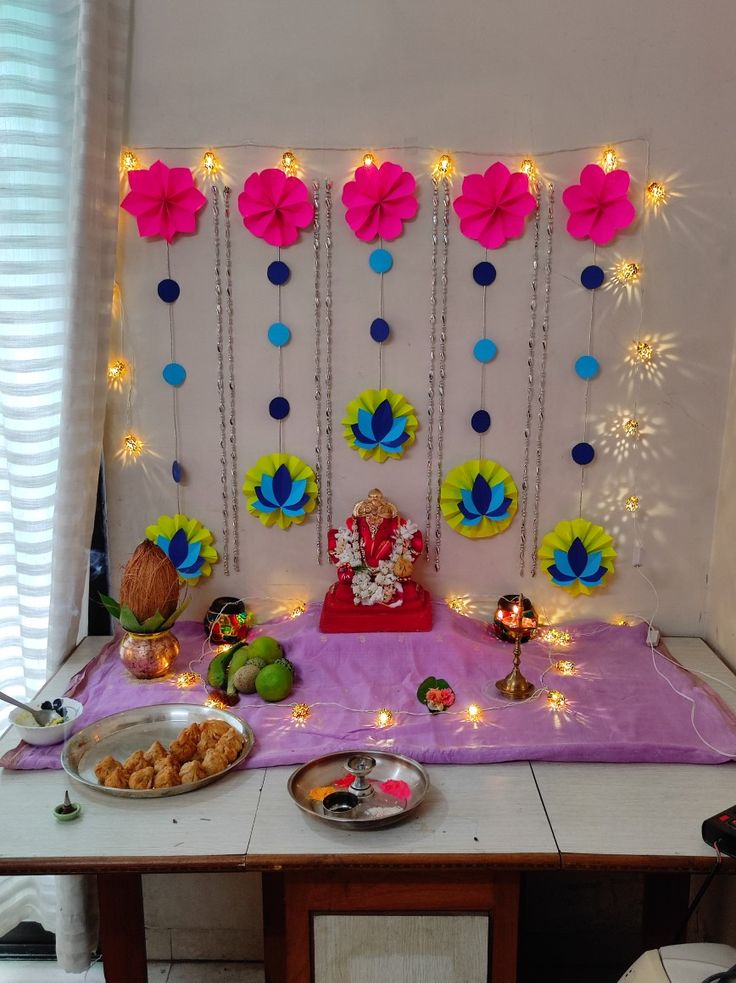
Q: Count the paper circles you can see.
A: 14